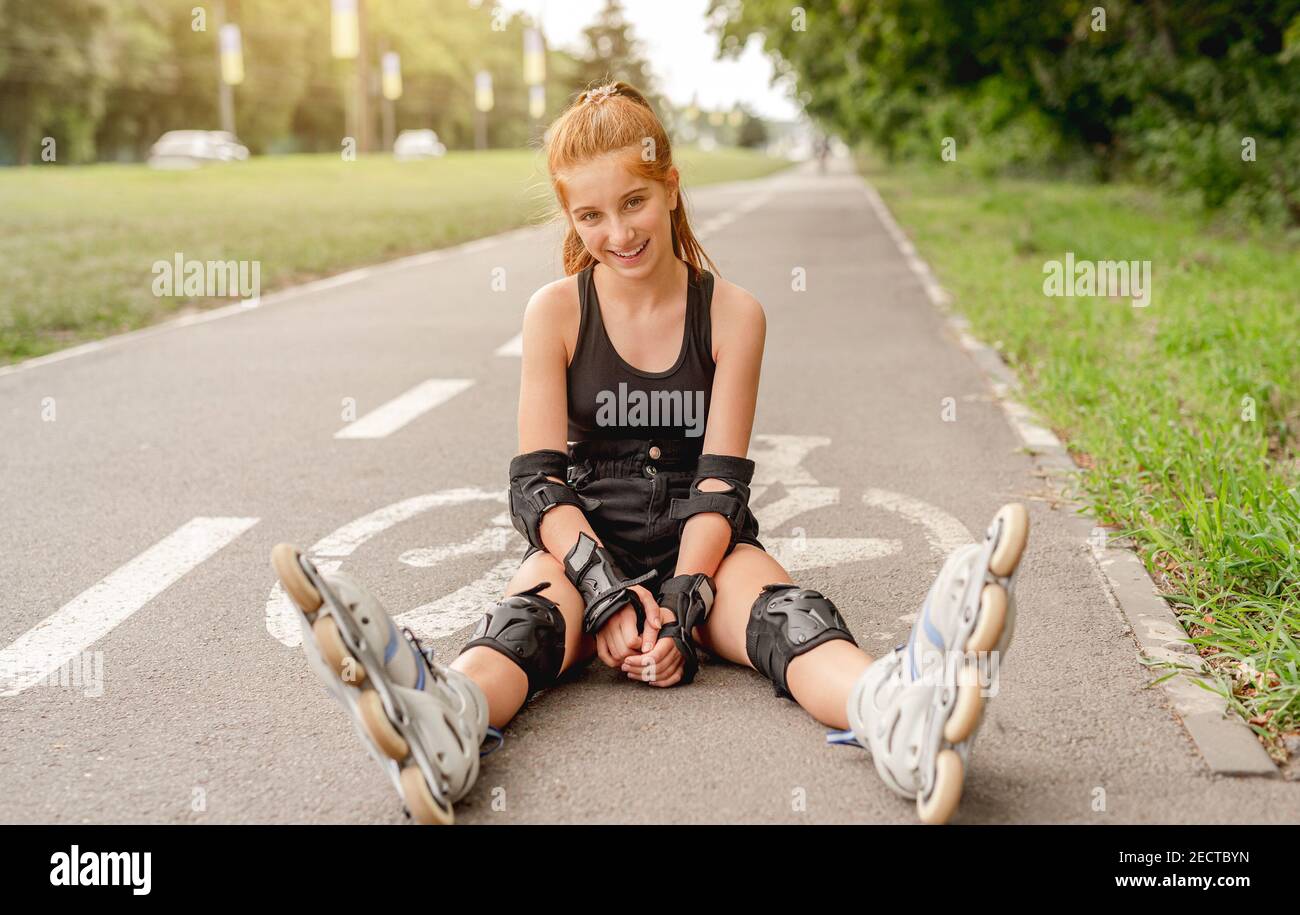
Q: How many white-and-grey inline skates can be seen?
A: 2